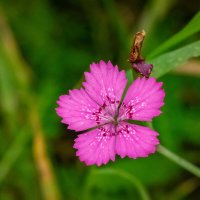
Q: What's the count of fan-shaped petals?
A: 5